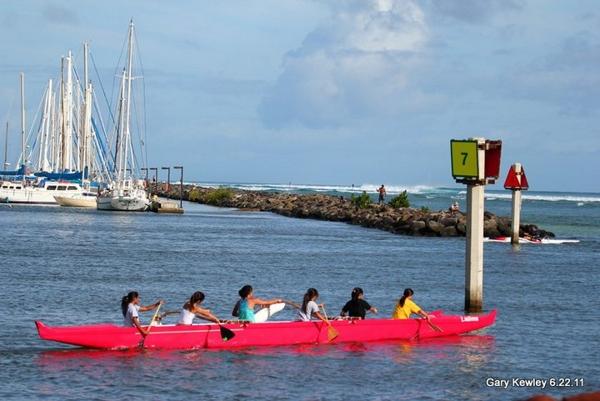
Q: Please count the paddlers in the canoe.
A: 6